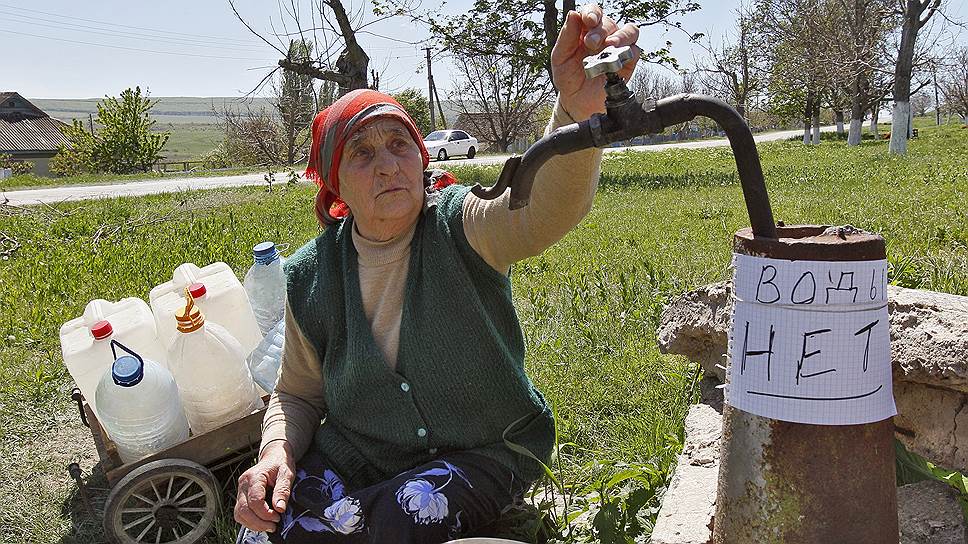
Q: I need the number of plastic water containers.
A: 6